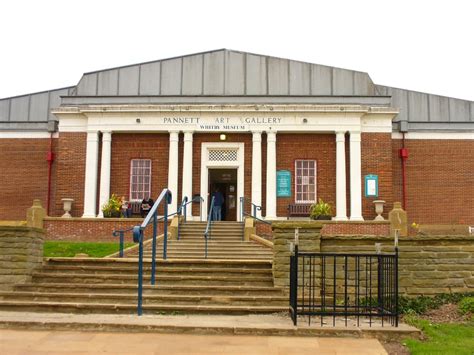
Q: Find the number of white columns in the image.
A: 8